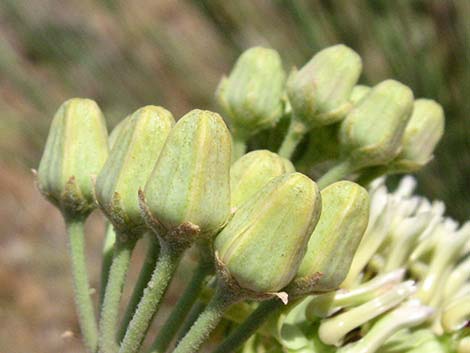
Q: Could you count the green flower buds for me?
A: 12